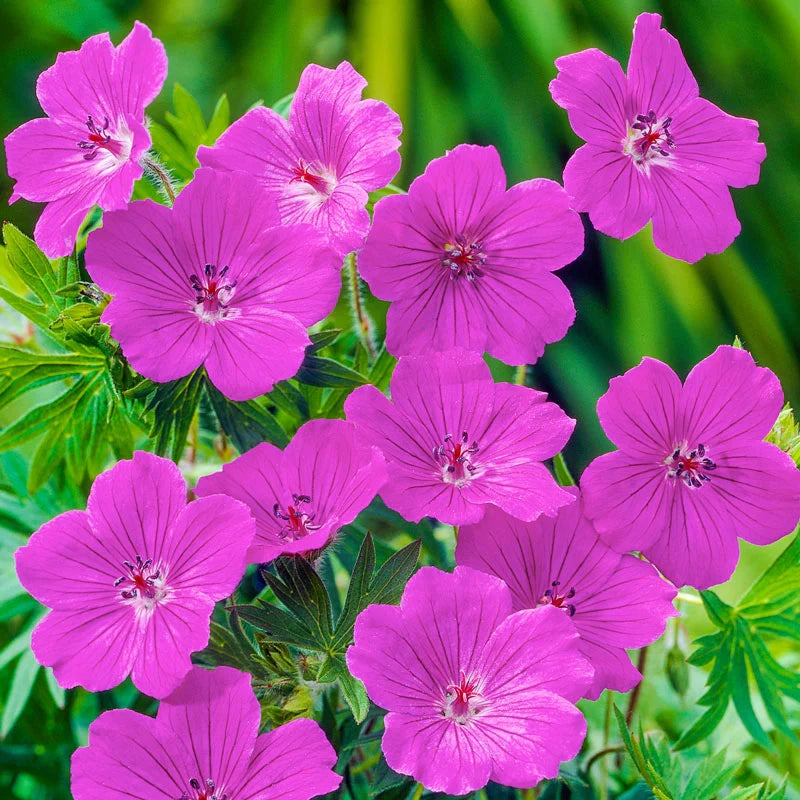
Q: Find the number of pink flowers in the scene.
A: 12